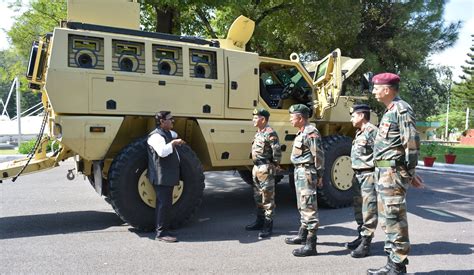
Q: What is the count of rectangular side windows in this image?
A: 4